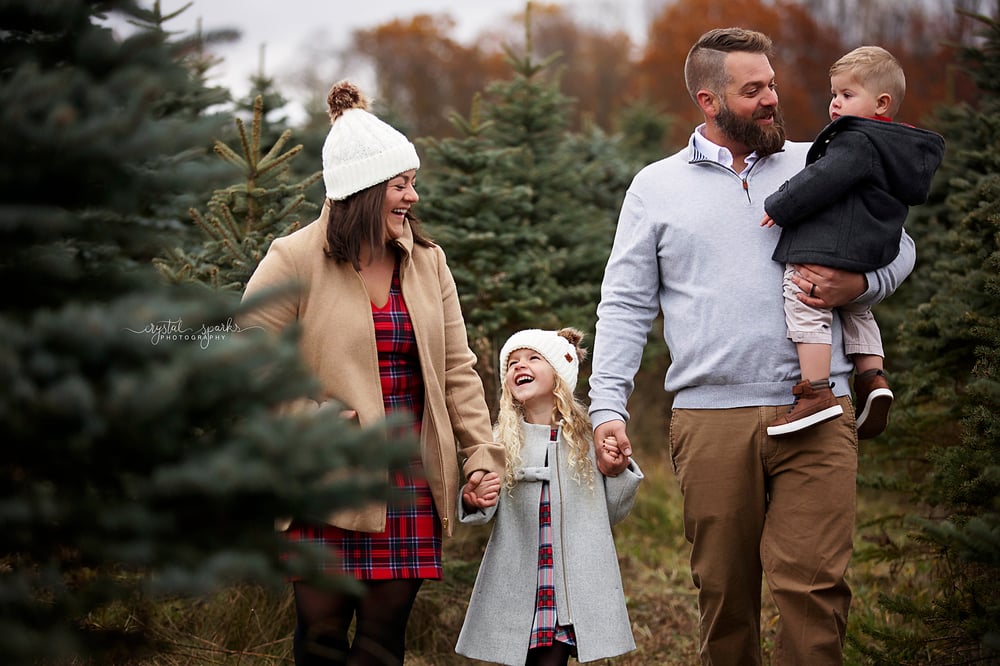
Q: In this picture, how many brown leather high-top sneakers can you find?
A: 2